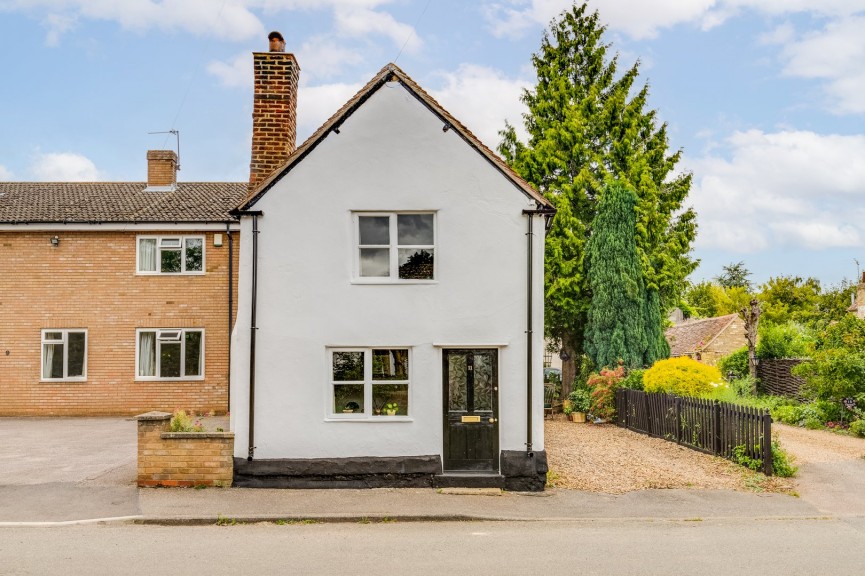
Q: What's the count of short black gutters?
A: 2